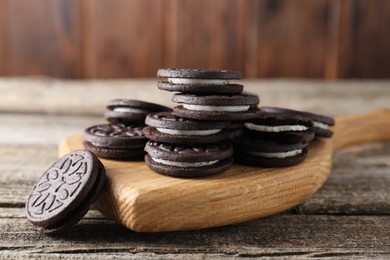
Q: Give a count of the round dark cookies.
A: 10